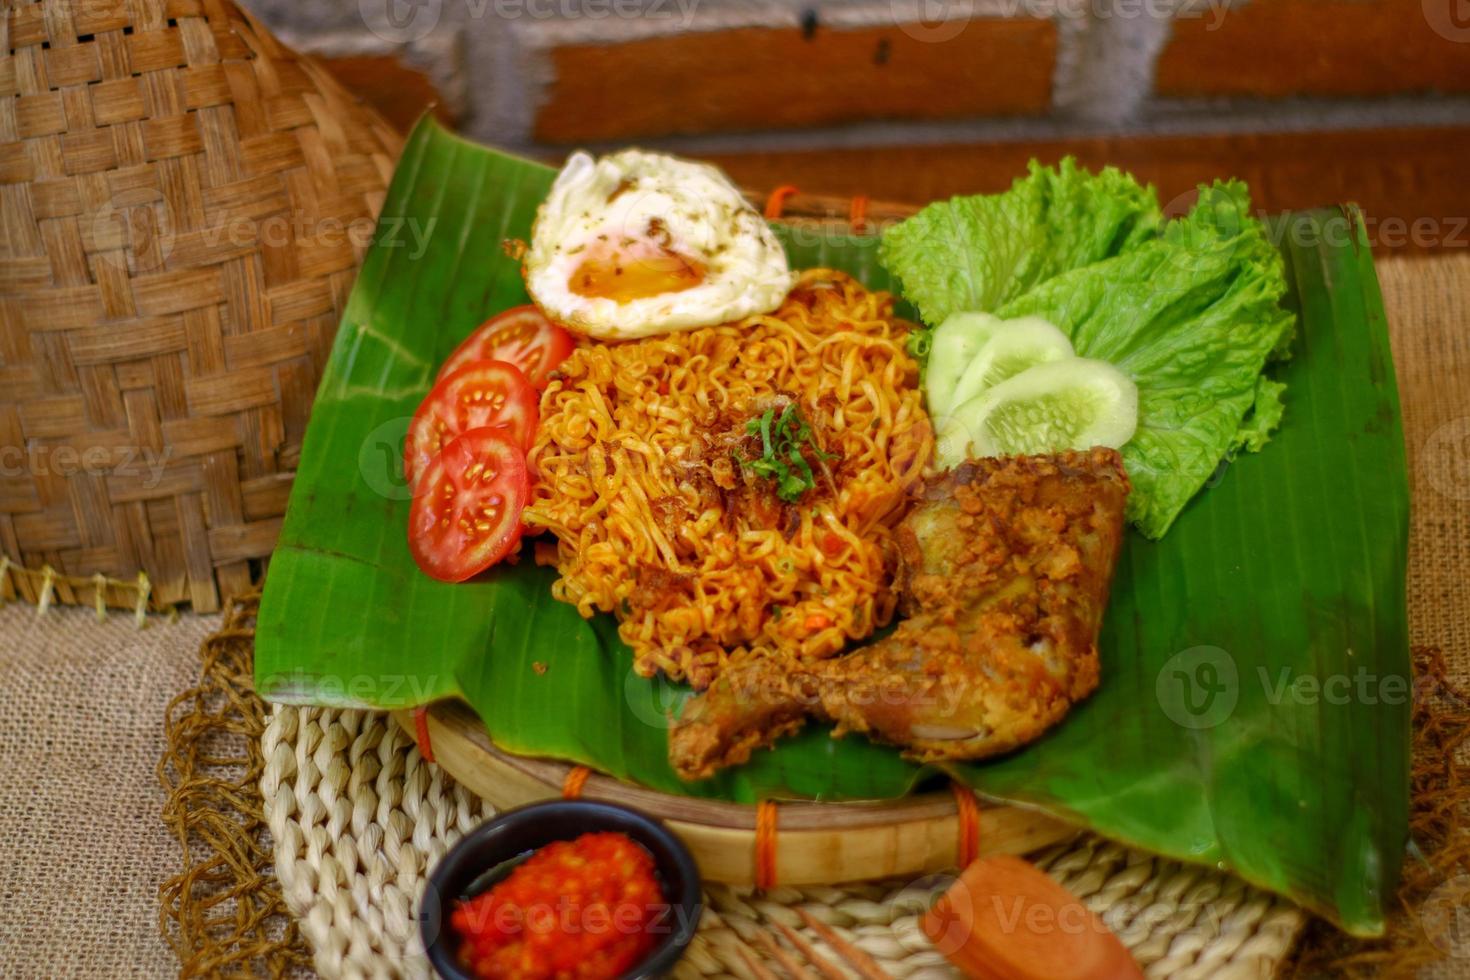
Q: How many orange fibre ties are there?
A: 6